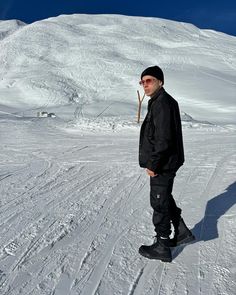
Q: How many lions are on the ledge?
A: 0